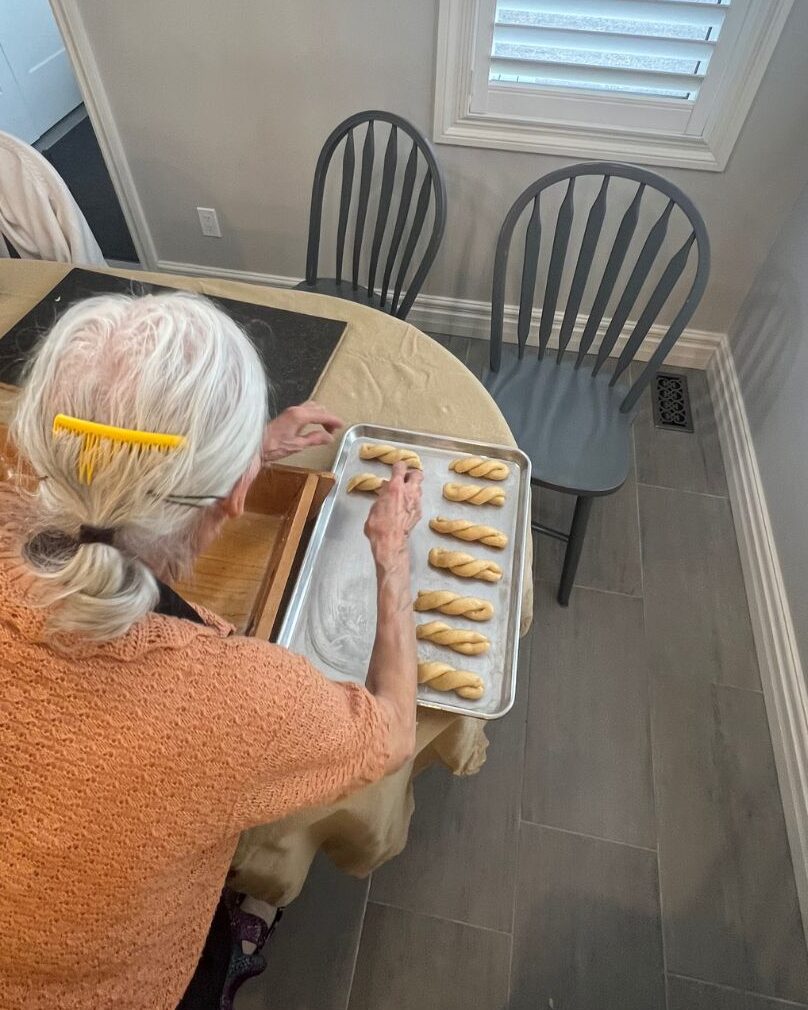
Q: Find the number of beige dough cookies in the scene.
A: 9